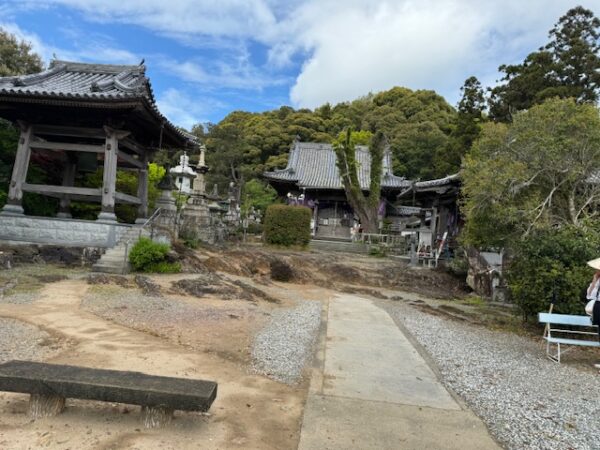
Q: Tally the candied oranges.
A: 0